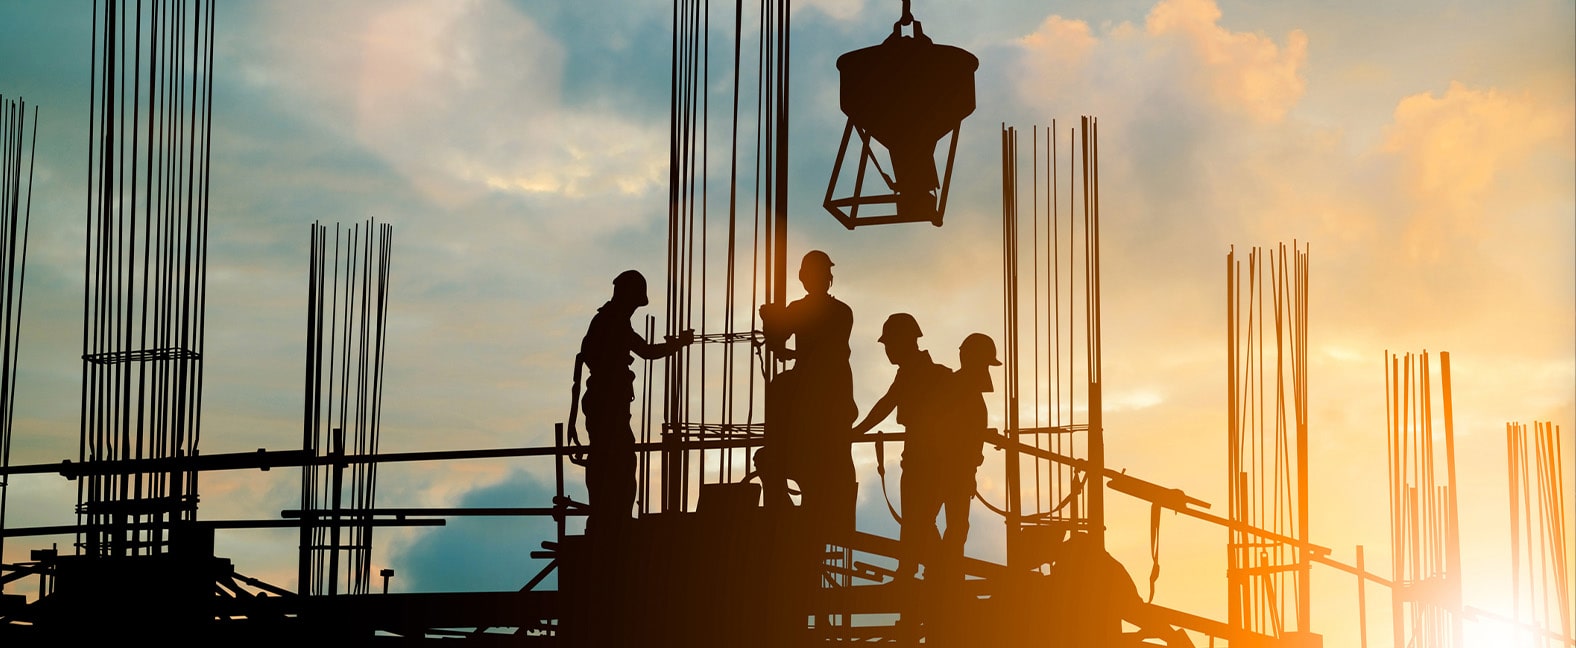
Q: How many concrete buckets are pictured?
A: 1